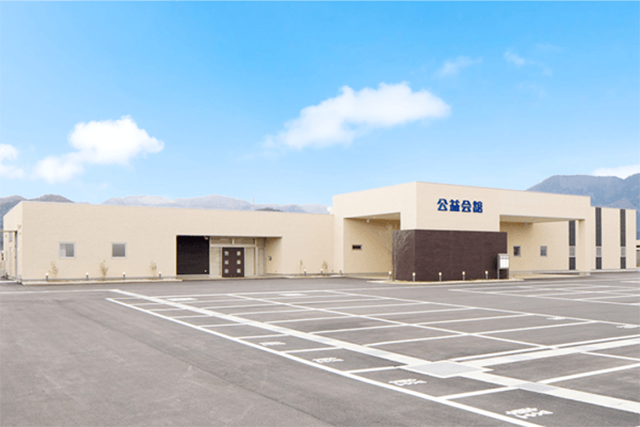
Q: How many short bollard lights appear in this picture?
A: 11